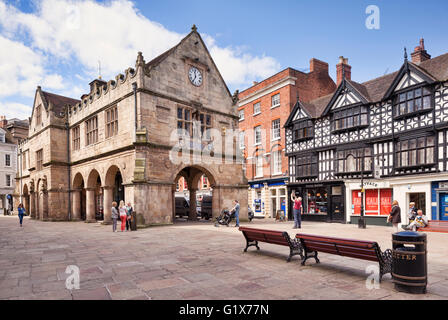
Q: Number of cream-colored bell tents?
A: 0